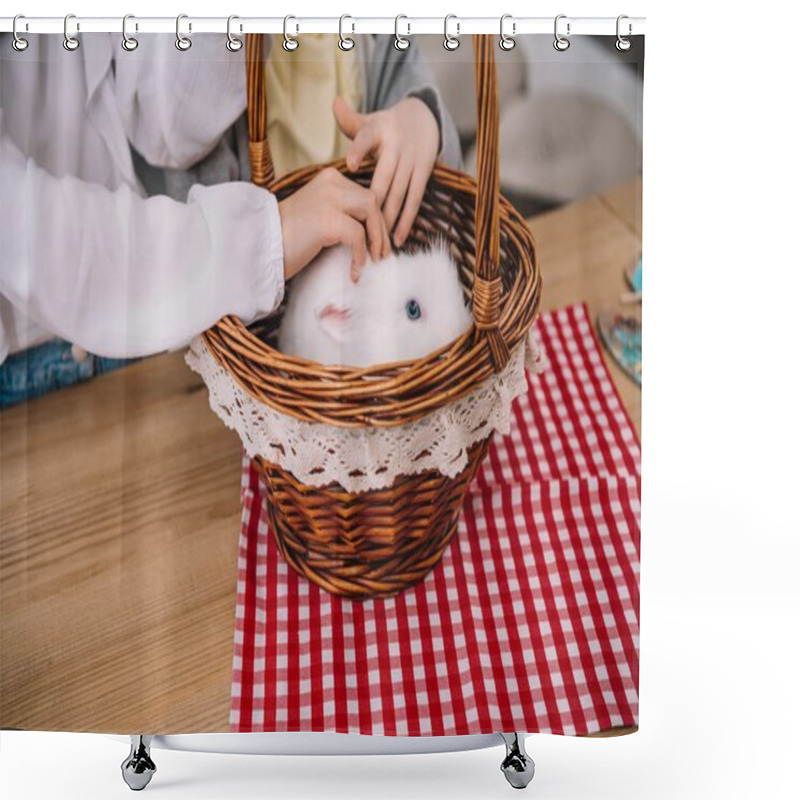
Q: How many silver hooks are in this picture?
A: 12